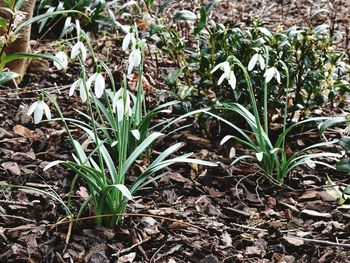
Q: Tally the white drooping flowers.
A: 12